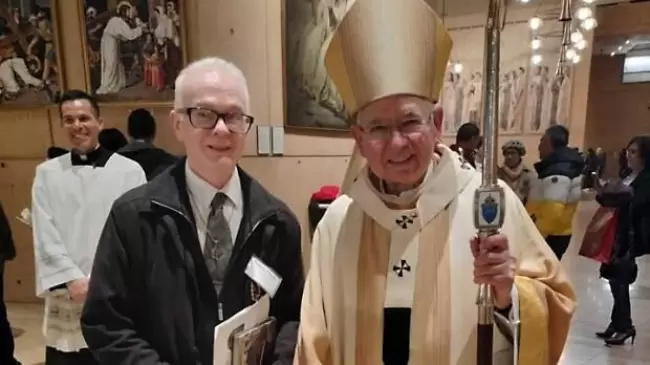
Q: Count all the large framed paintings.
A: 3